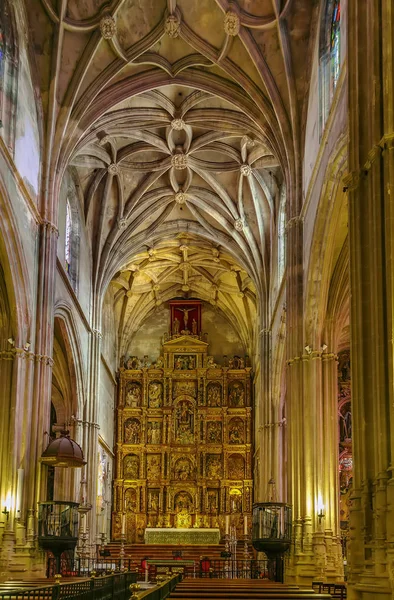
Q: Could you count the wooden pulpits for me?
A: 2